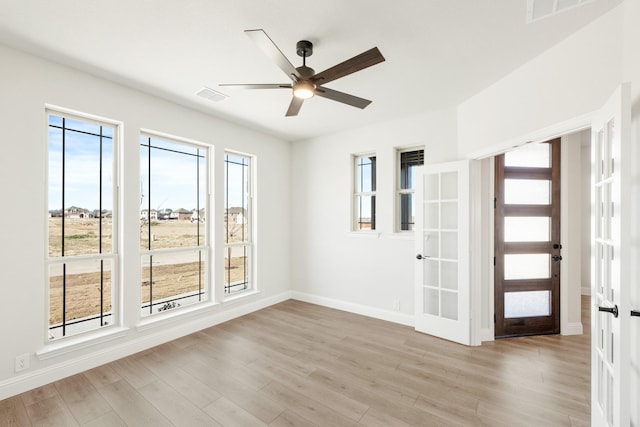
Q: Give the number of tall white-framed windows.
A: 3